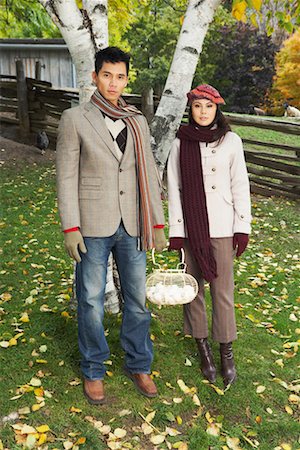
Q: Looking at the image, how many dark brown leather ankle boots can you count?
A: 2